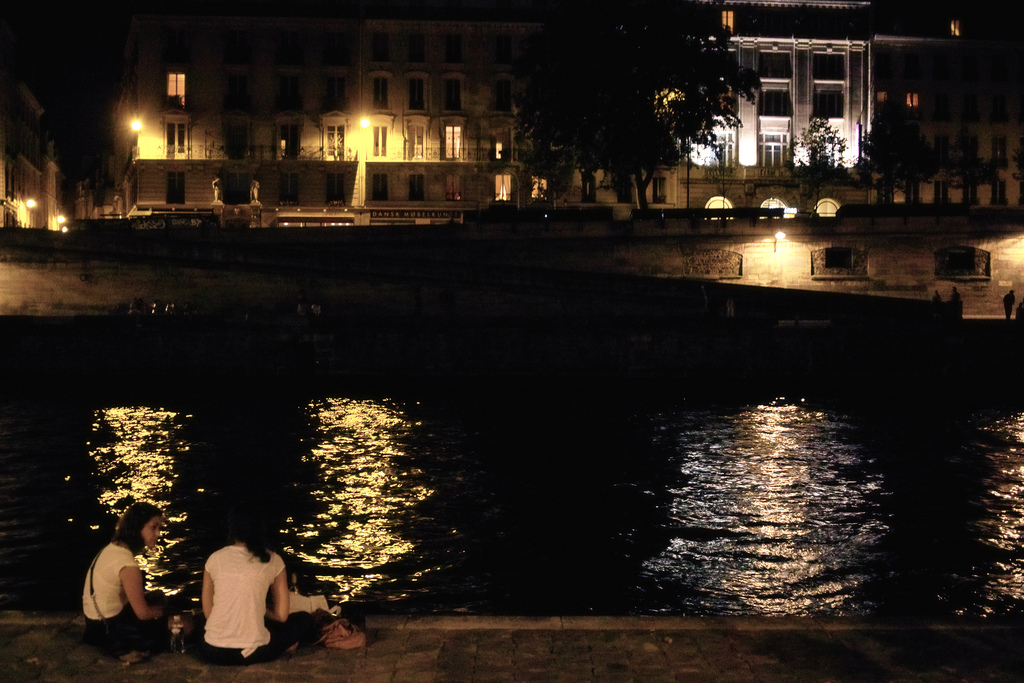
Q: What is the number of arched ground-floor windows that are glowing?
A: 3